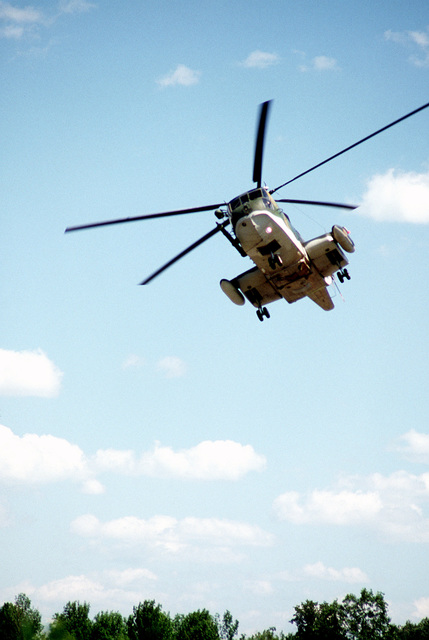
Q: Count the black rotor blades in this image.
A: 5